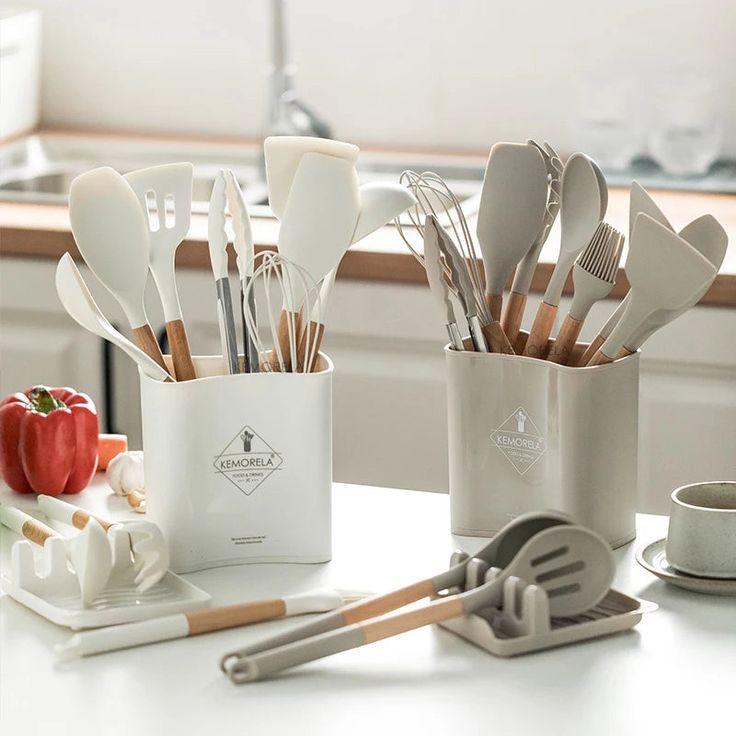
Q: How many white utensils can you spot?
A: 11